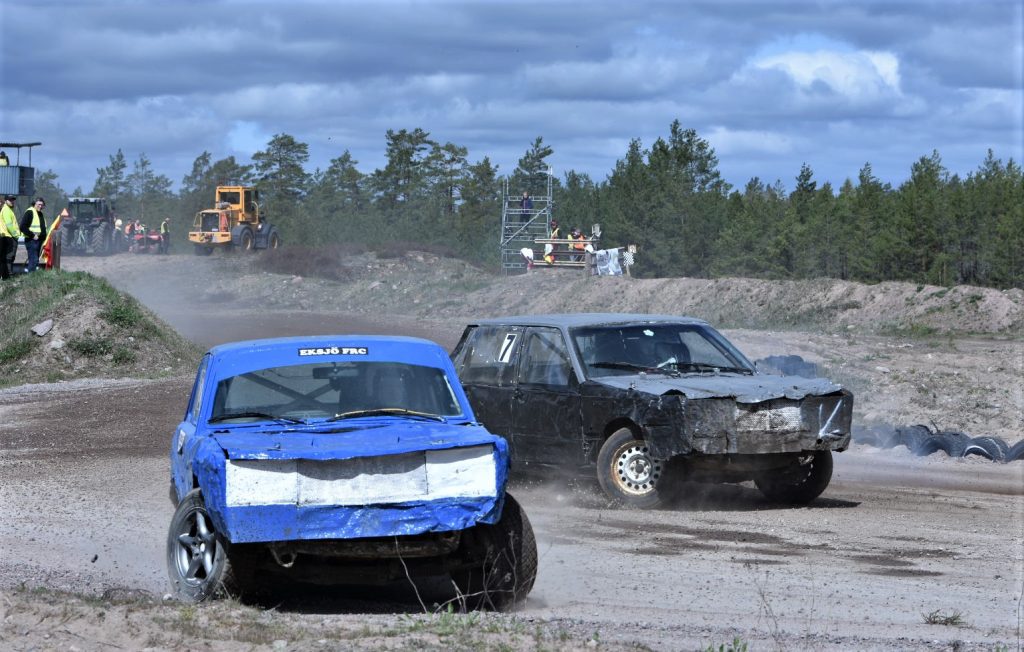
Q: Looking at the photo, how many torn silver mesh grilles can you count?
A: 1